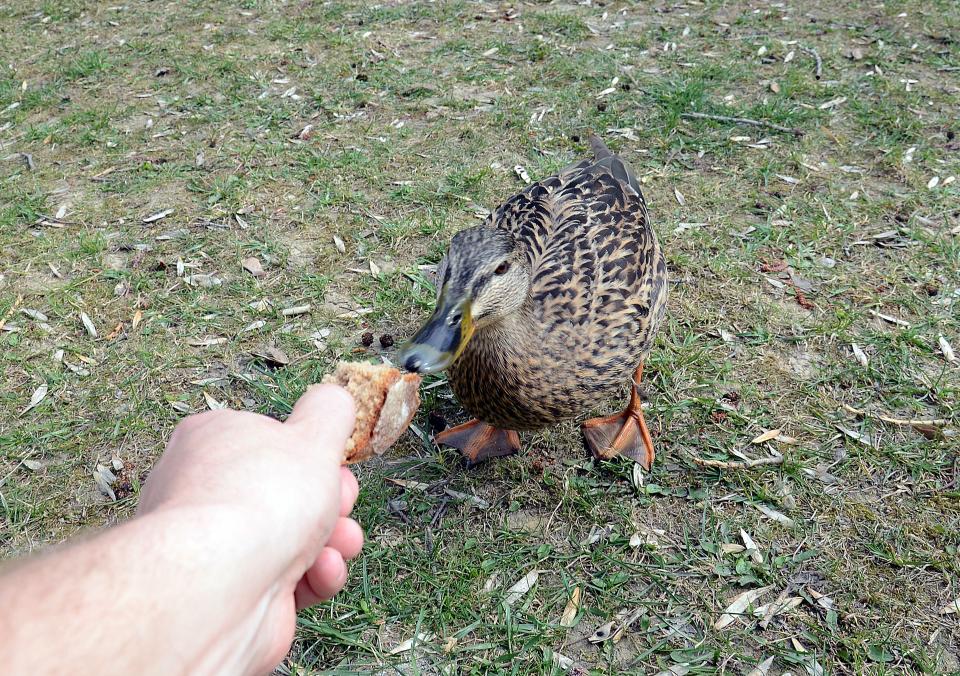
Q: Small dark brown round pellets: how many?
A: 2